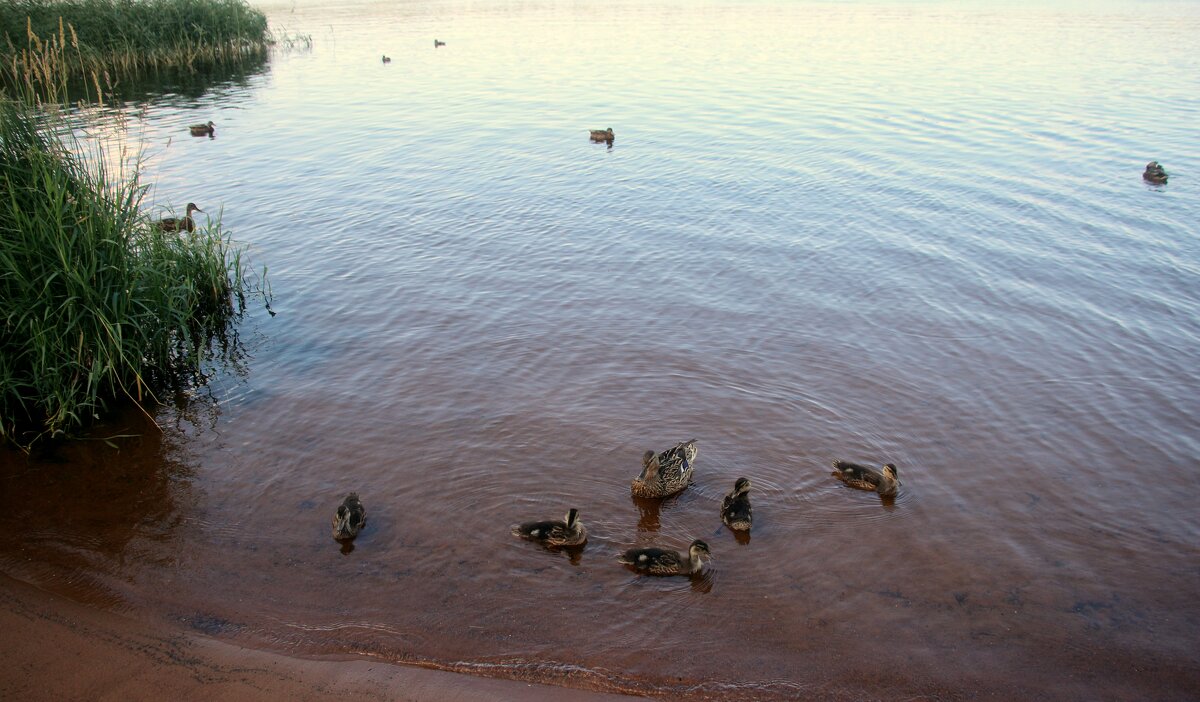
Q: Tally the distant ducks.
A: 6